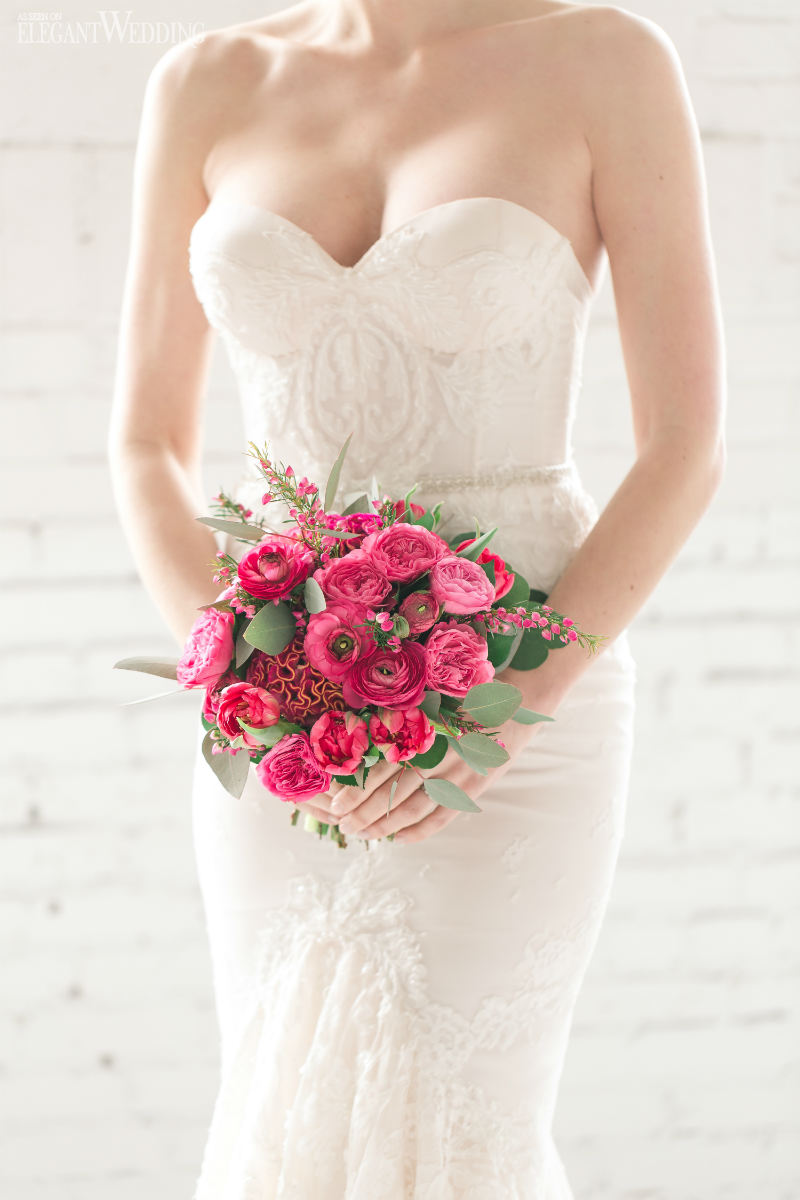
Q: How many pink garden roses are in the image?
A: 6